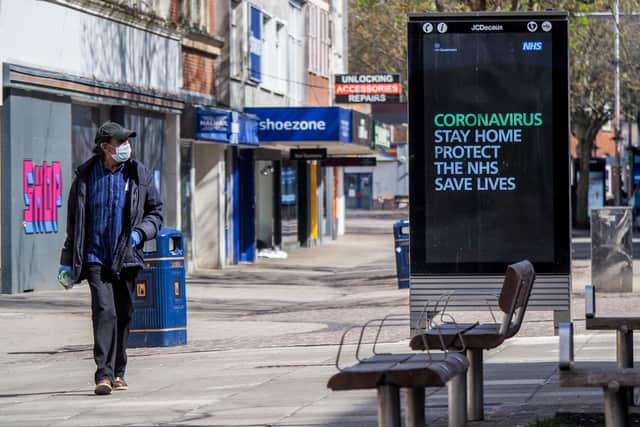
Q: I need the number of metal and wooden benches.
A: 4